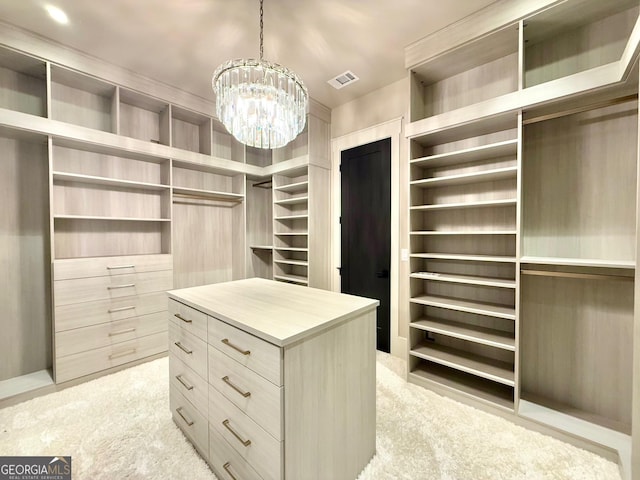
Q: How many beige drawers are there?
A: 13